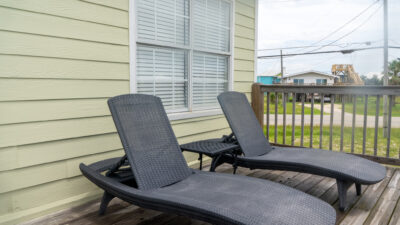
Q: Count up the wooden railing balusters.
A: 13